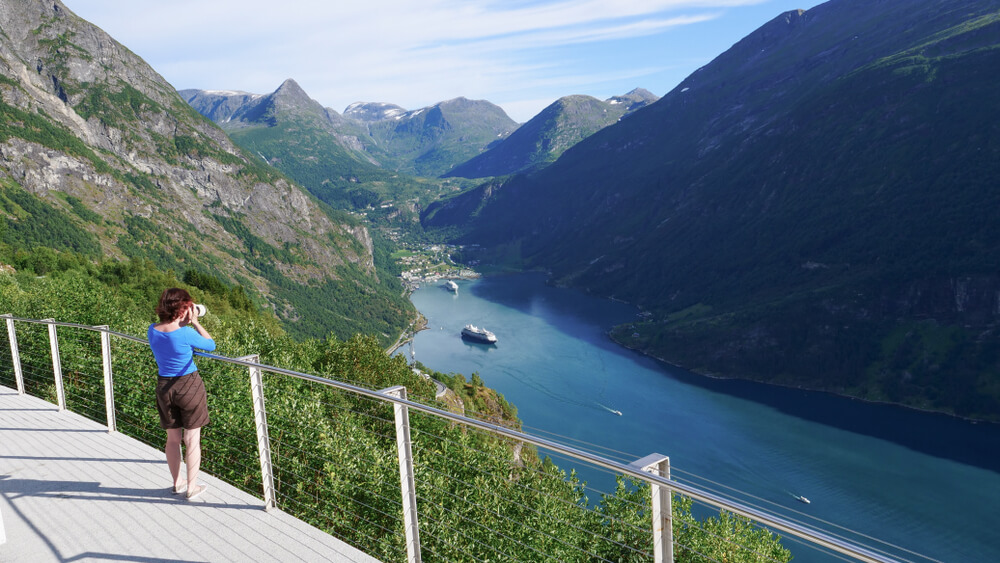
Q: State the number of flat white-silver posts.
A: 6